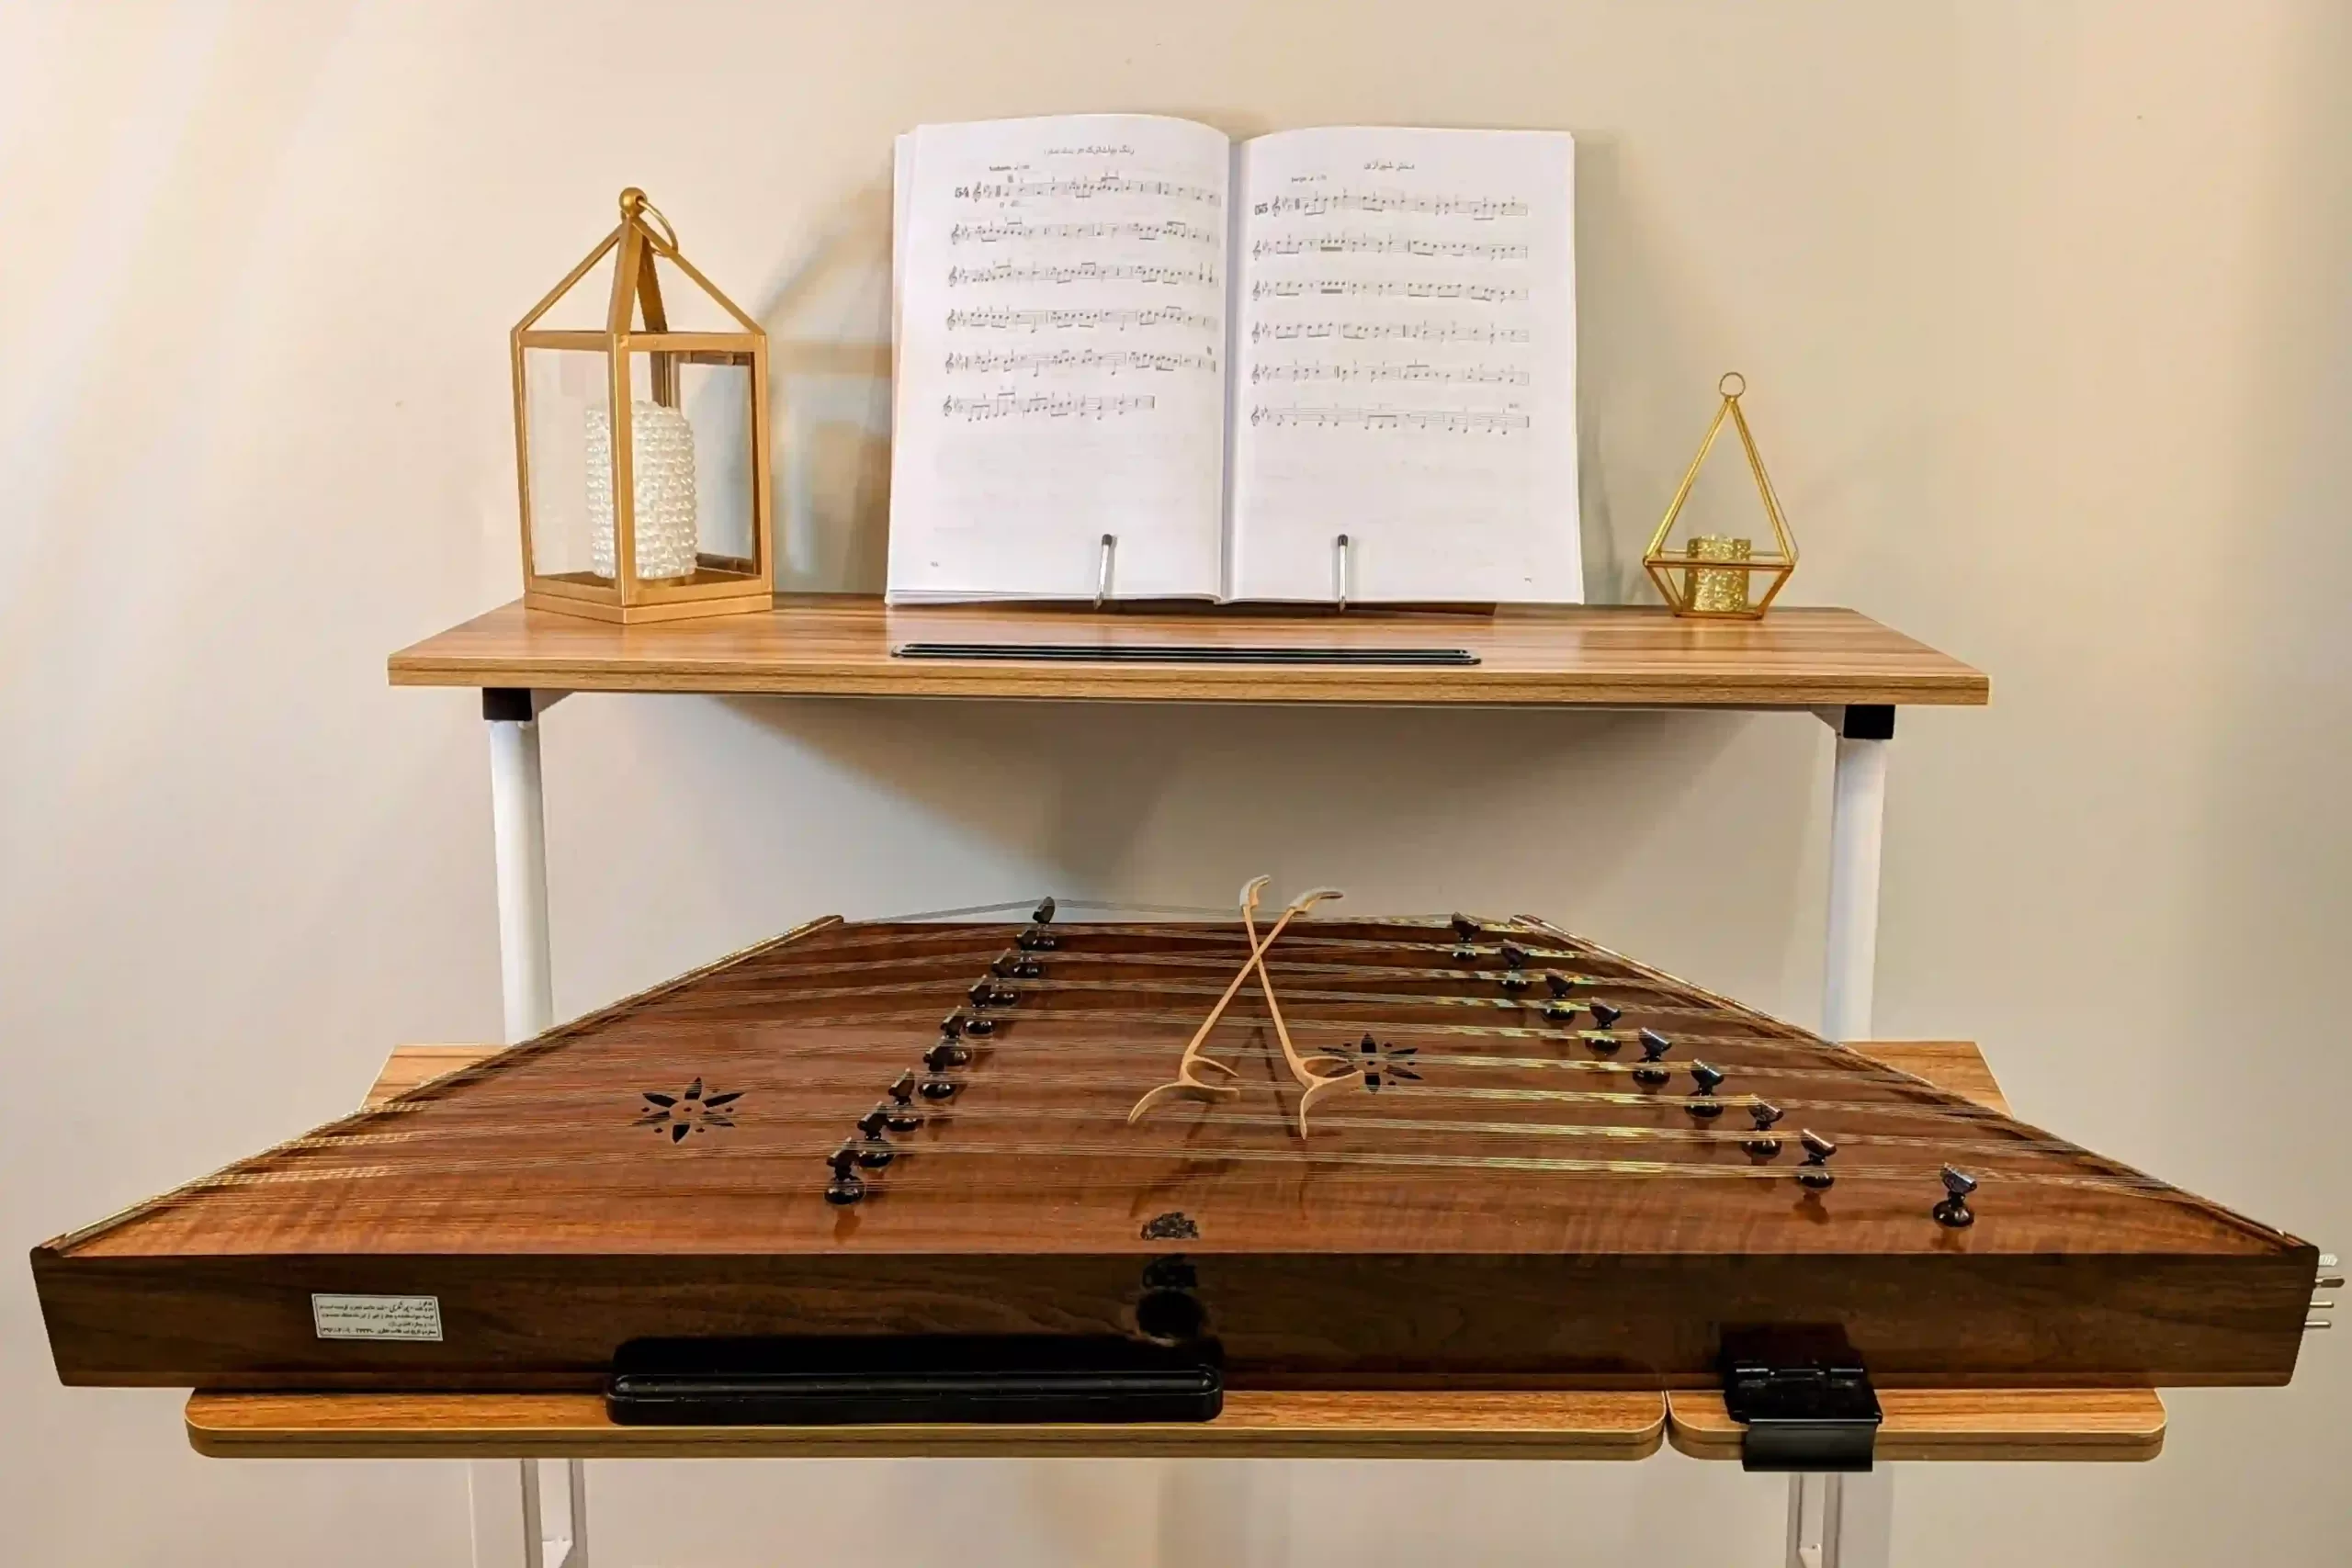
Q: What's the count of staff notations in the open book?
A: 12